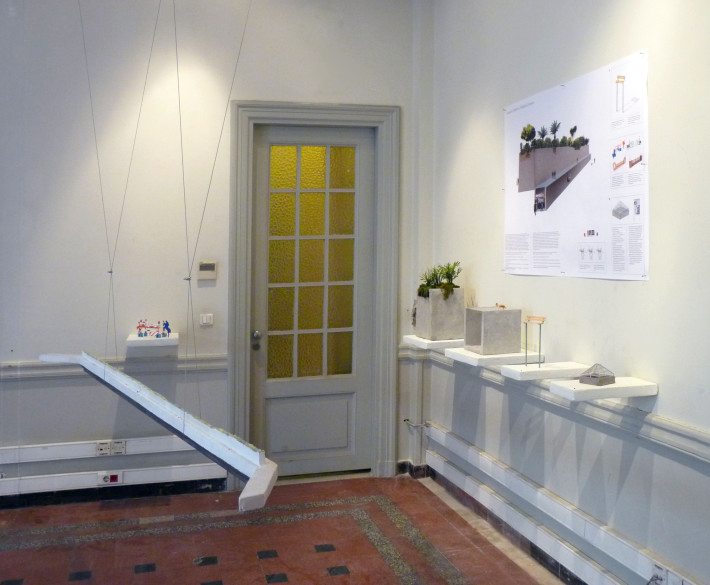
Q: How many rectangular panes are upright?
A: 15